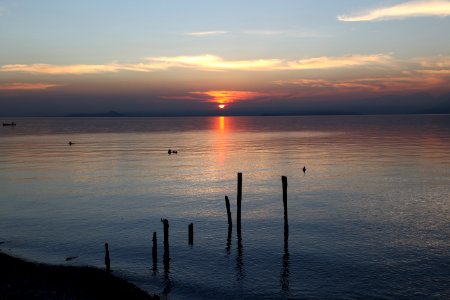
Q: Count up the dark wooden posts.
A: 7